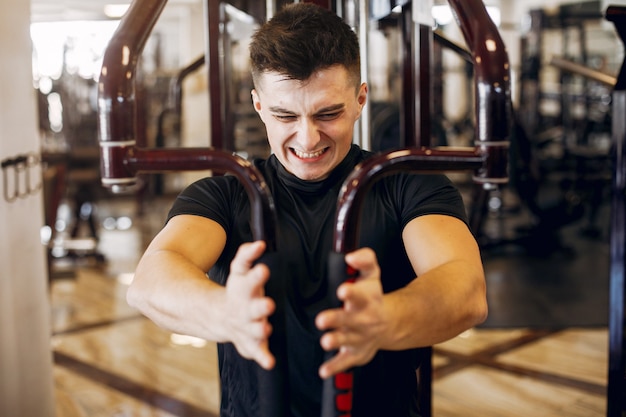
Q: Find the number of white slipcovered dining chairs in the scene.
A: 0